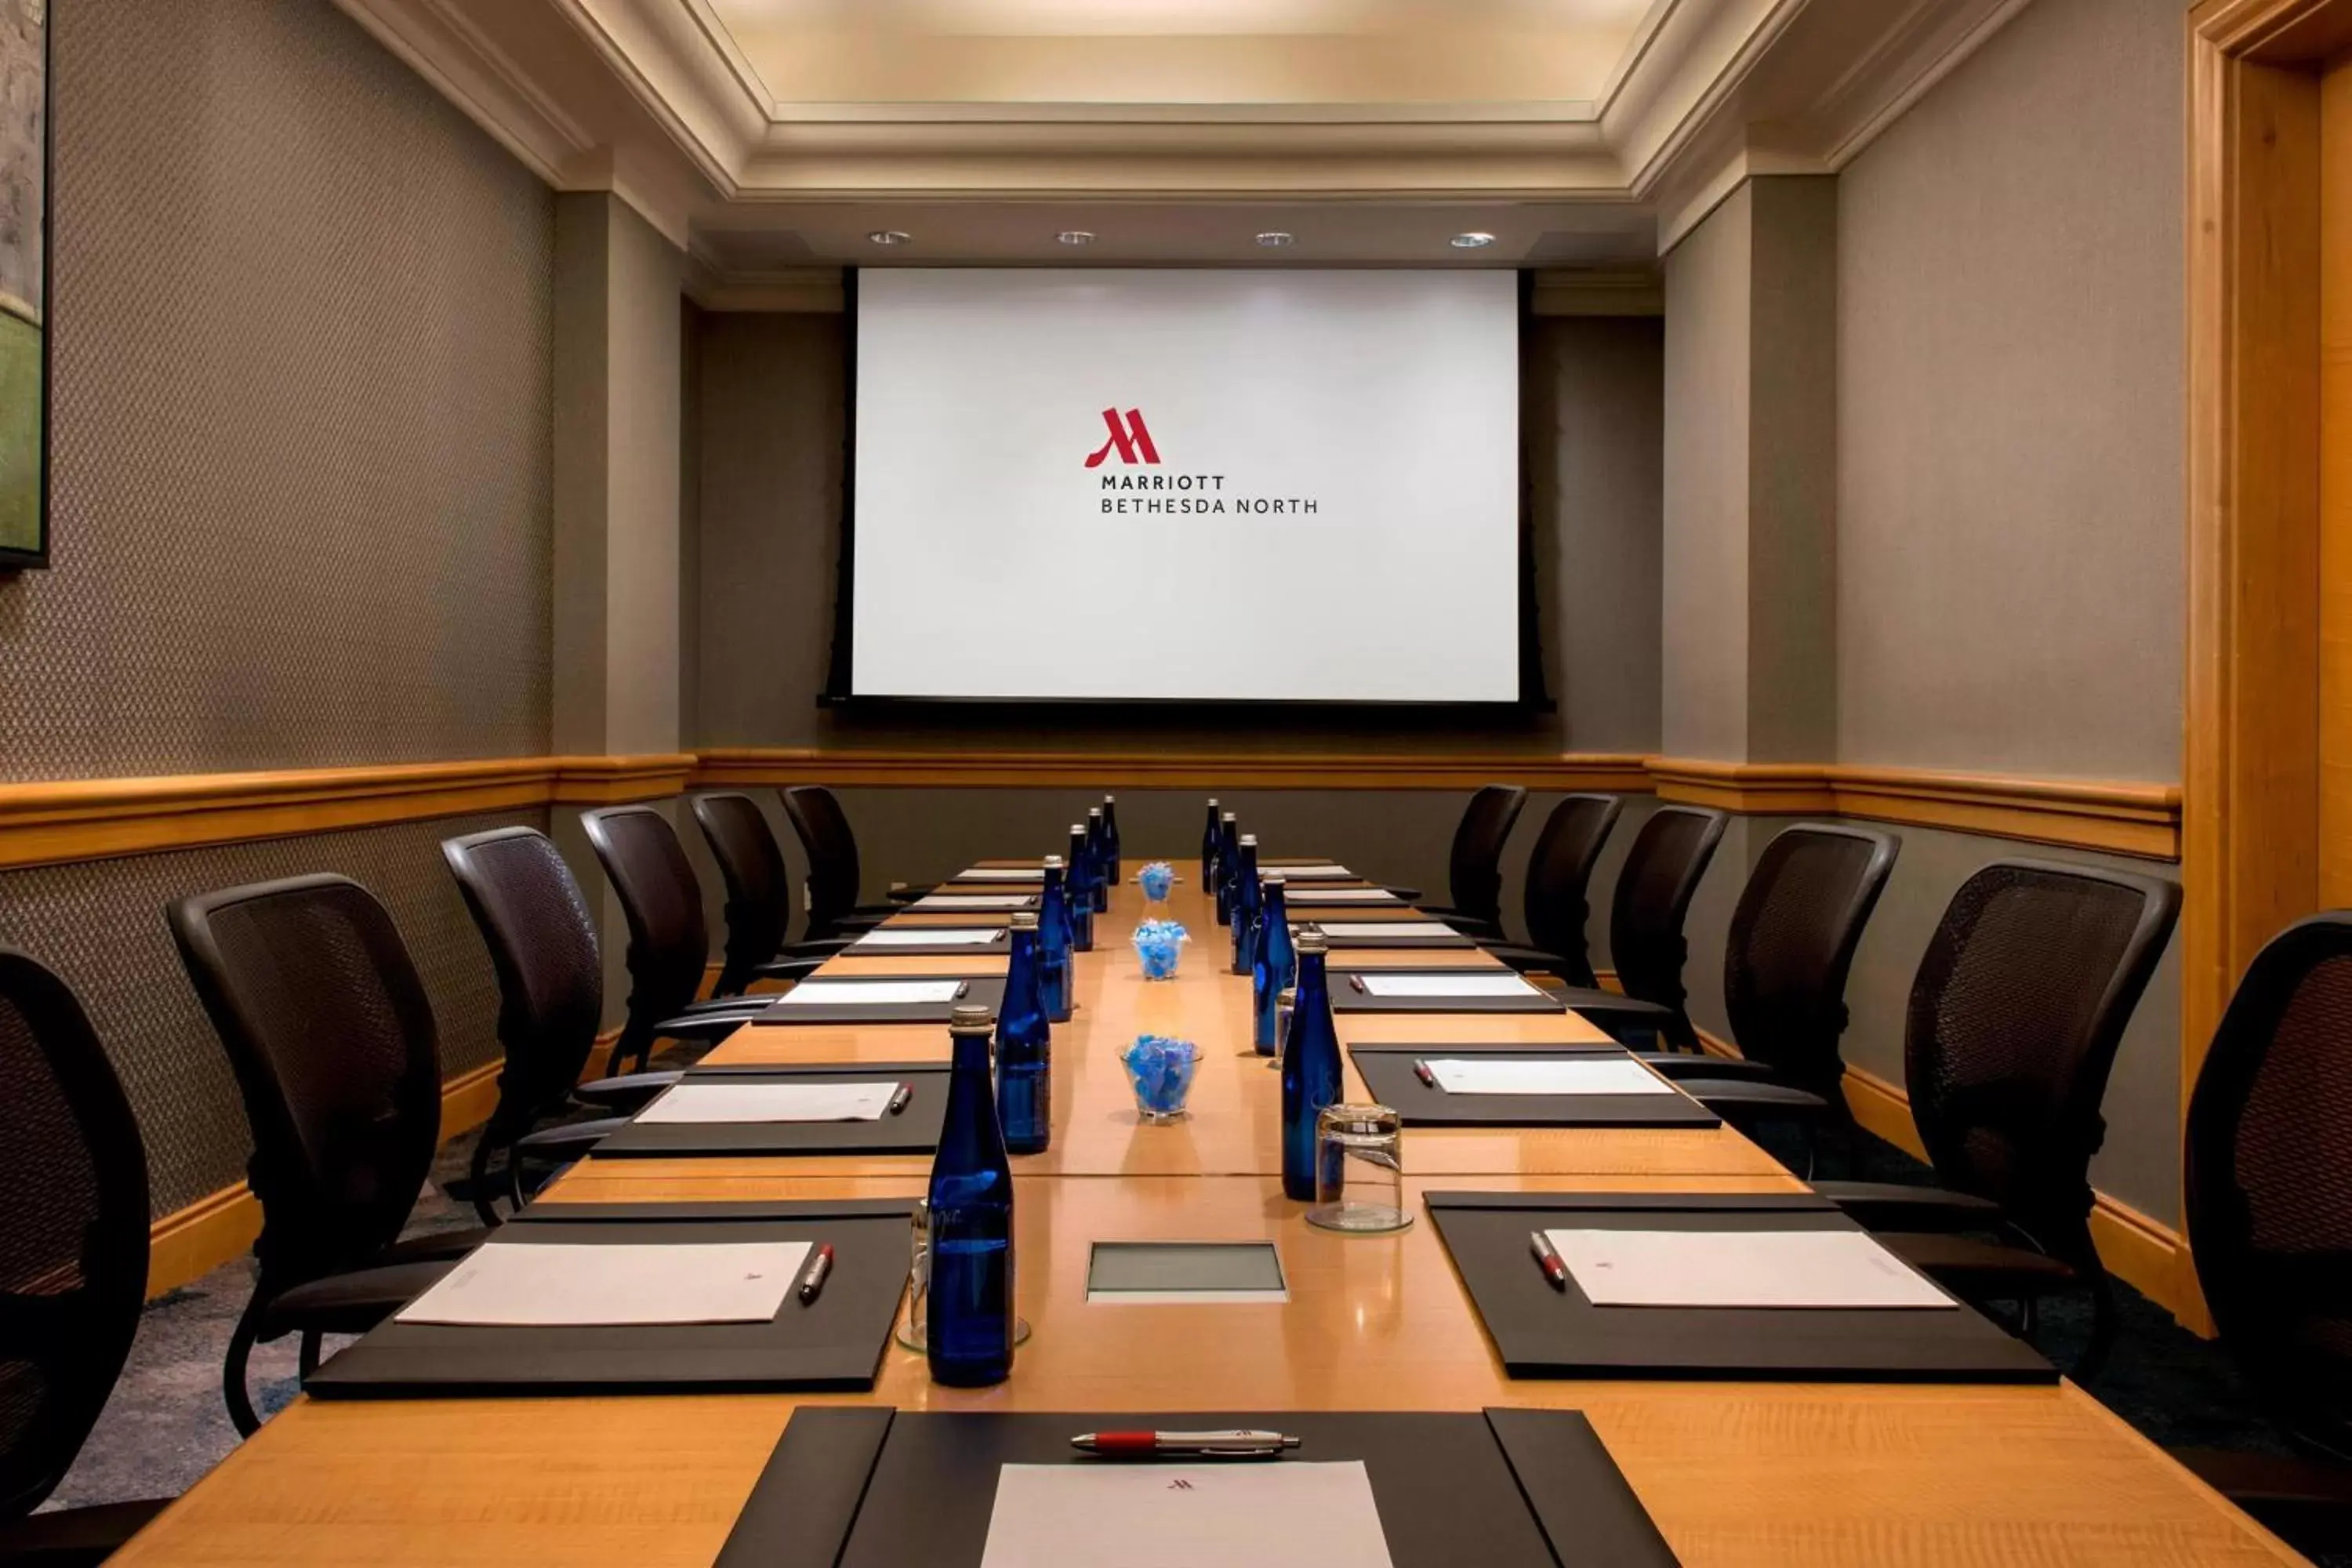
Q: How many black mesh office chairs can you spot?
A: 12